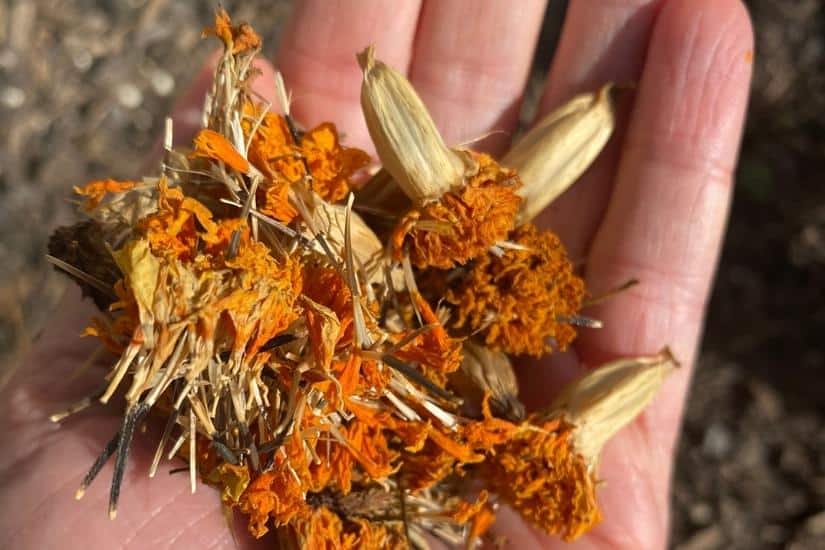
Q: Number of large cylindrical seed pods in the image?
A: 3